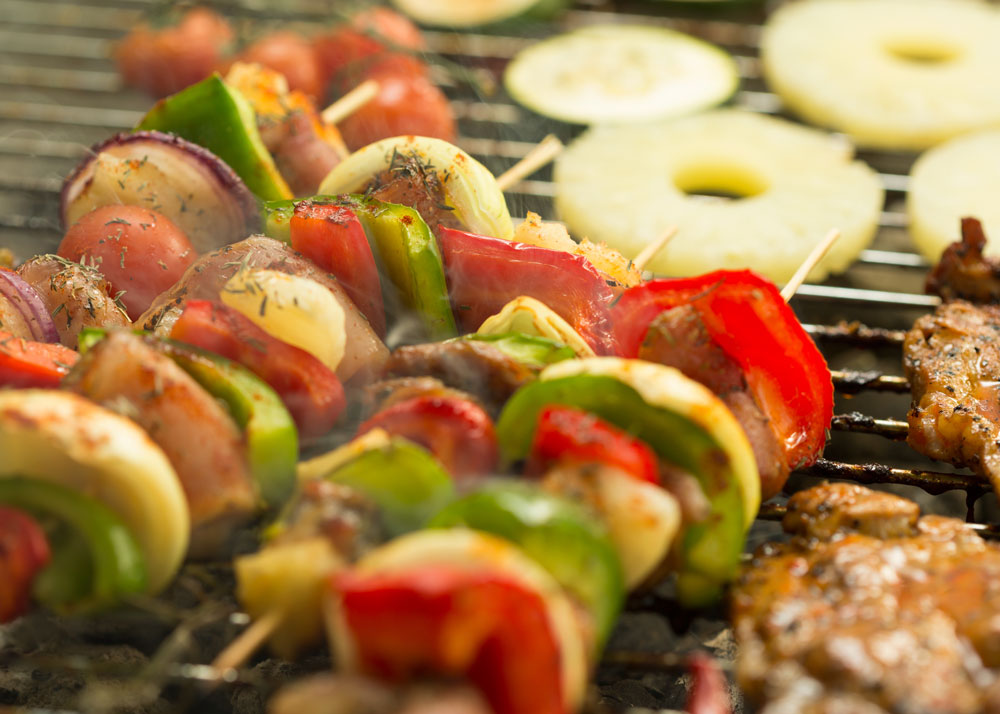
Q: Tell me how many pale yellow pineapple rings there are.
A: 3